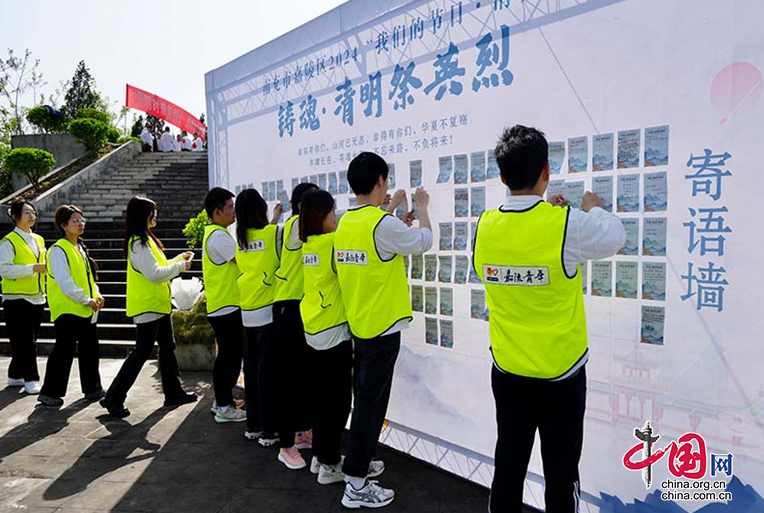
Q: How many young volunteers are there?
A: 9